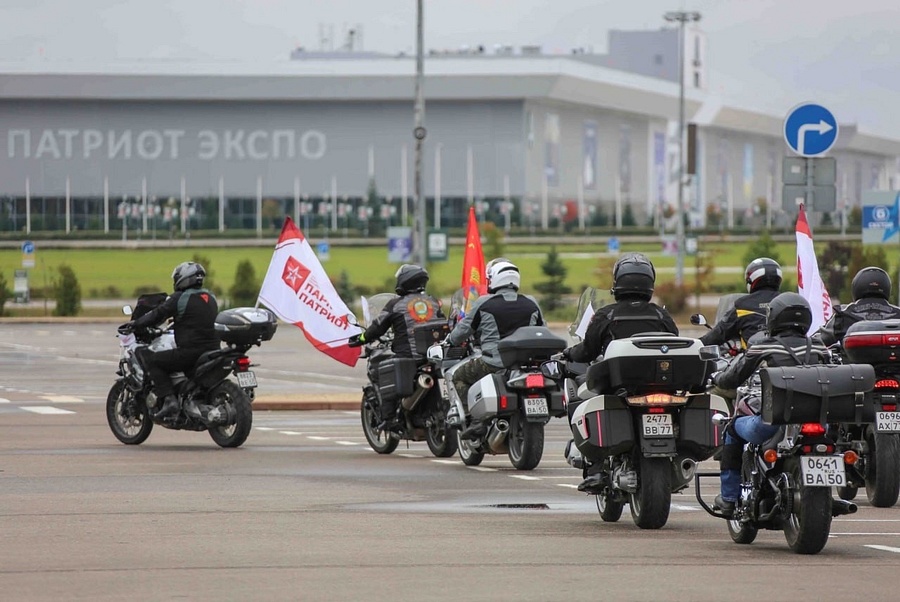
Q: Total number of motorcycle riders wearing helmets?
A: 7